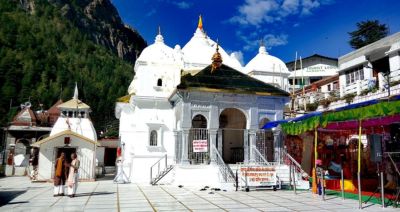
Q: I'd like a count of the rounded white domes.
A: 3